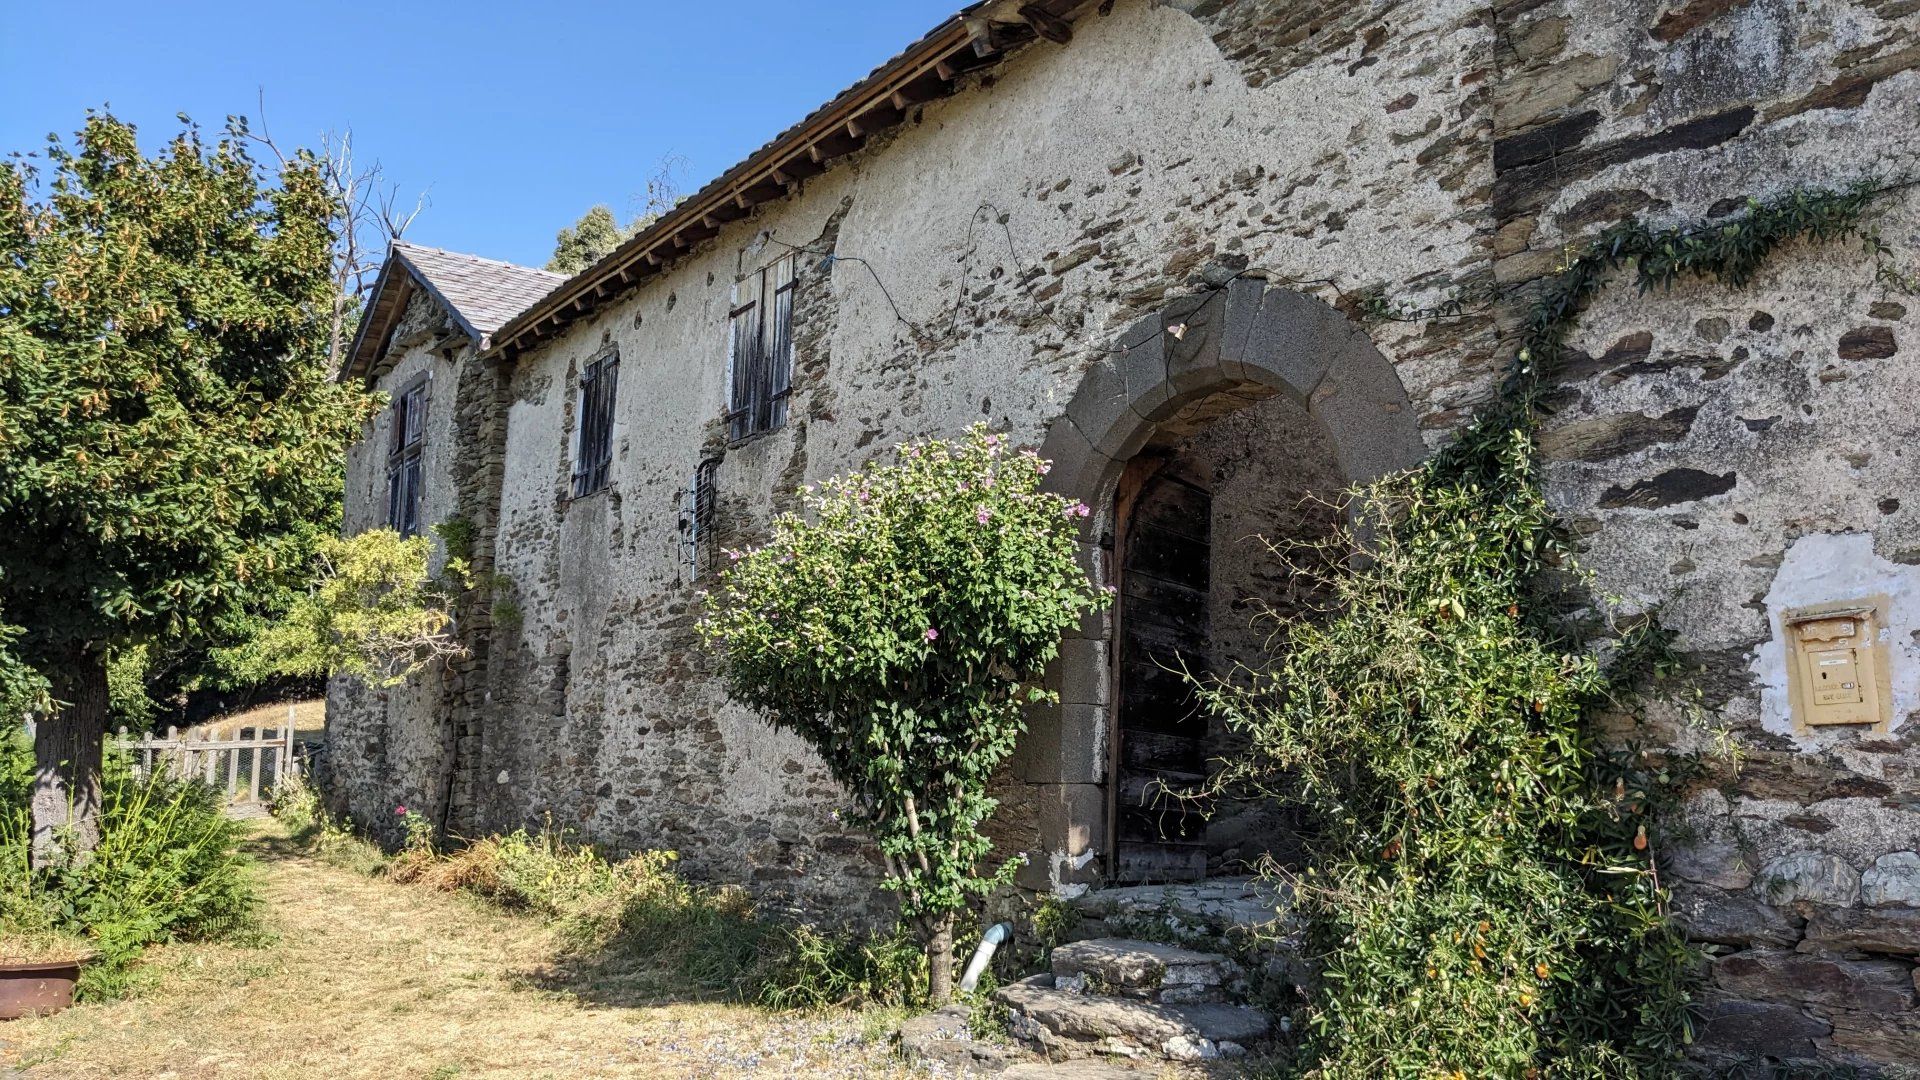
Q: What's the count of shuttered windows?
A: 3